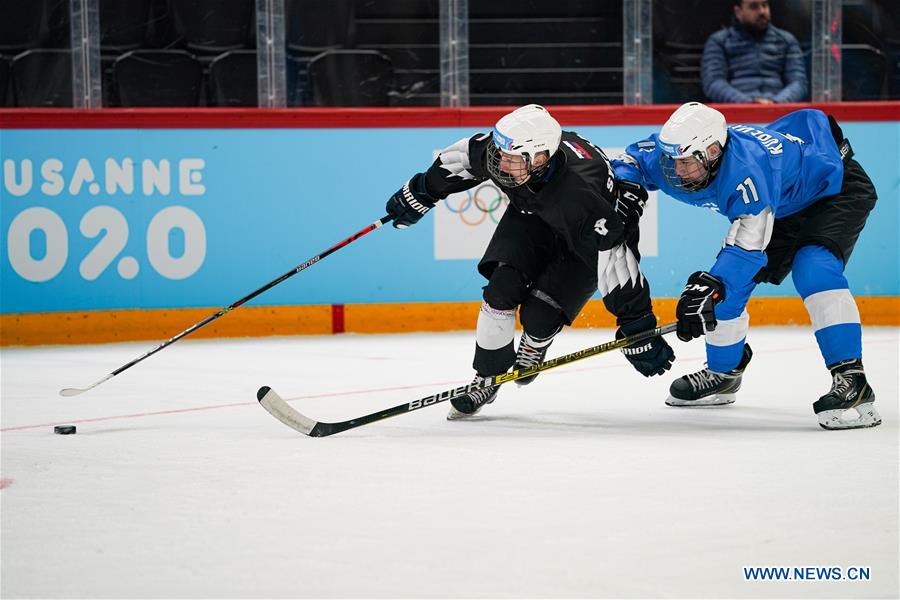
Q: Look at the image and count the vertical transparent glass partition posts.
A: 5